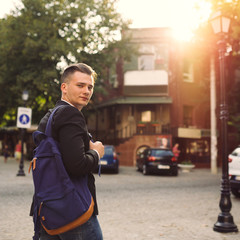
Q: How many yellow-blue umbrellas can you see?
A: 0